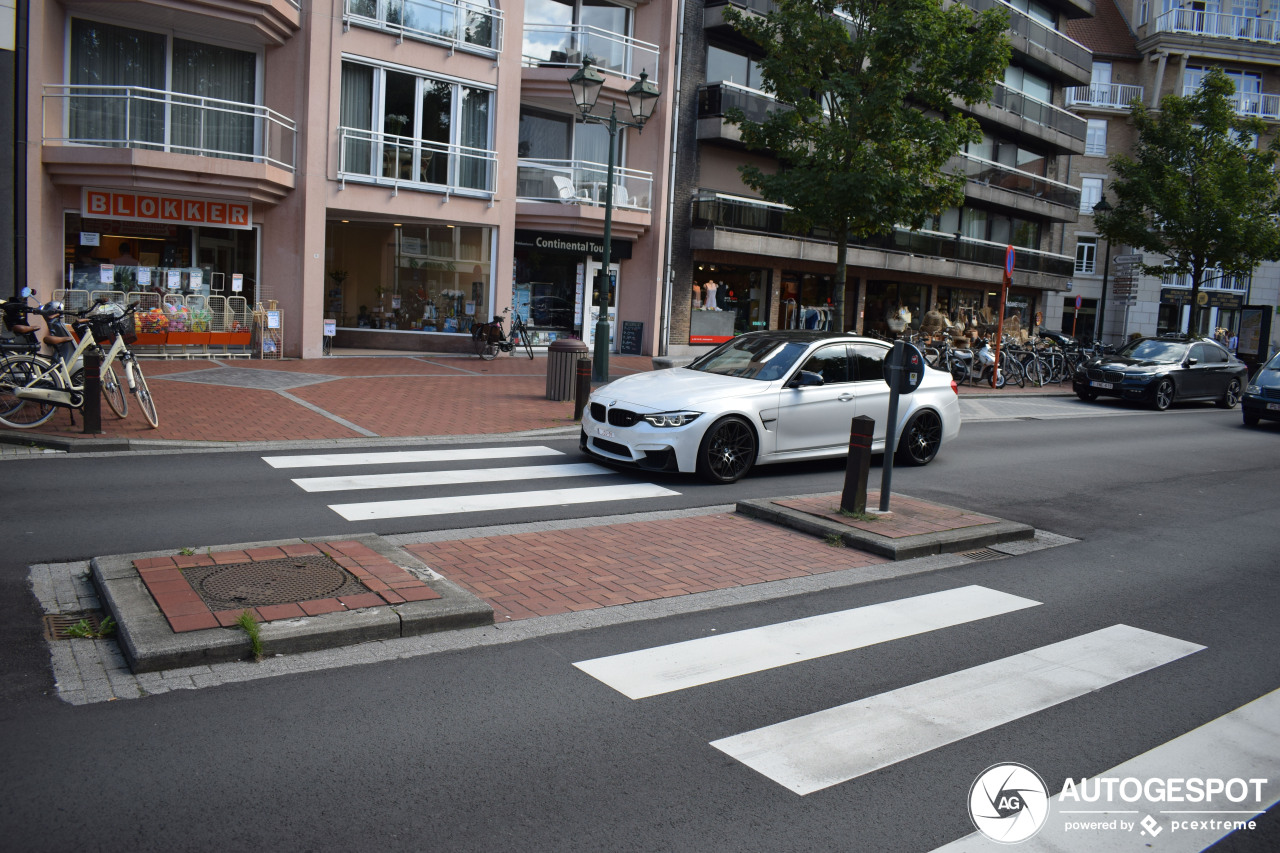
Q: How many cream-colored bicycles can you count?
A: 2